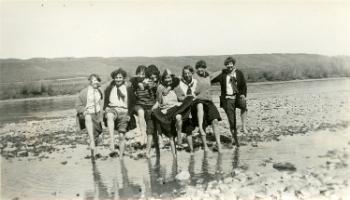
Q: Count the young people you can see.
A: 8